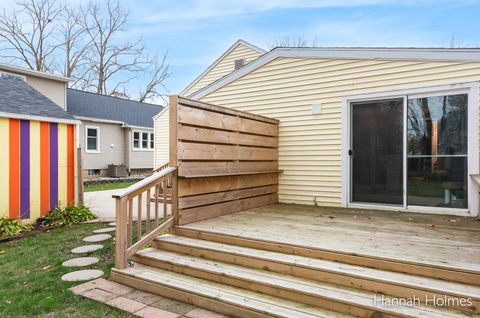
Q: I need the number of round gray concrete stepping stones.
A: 6